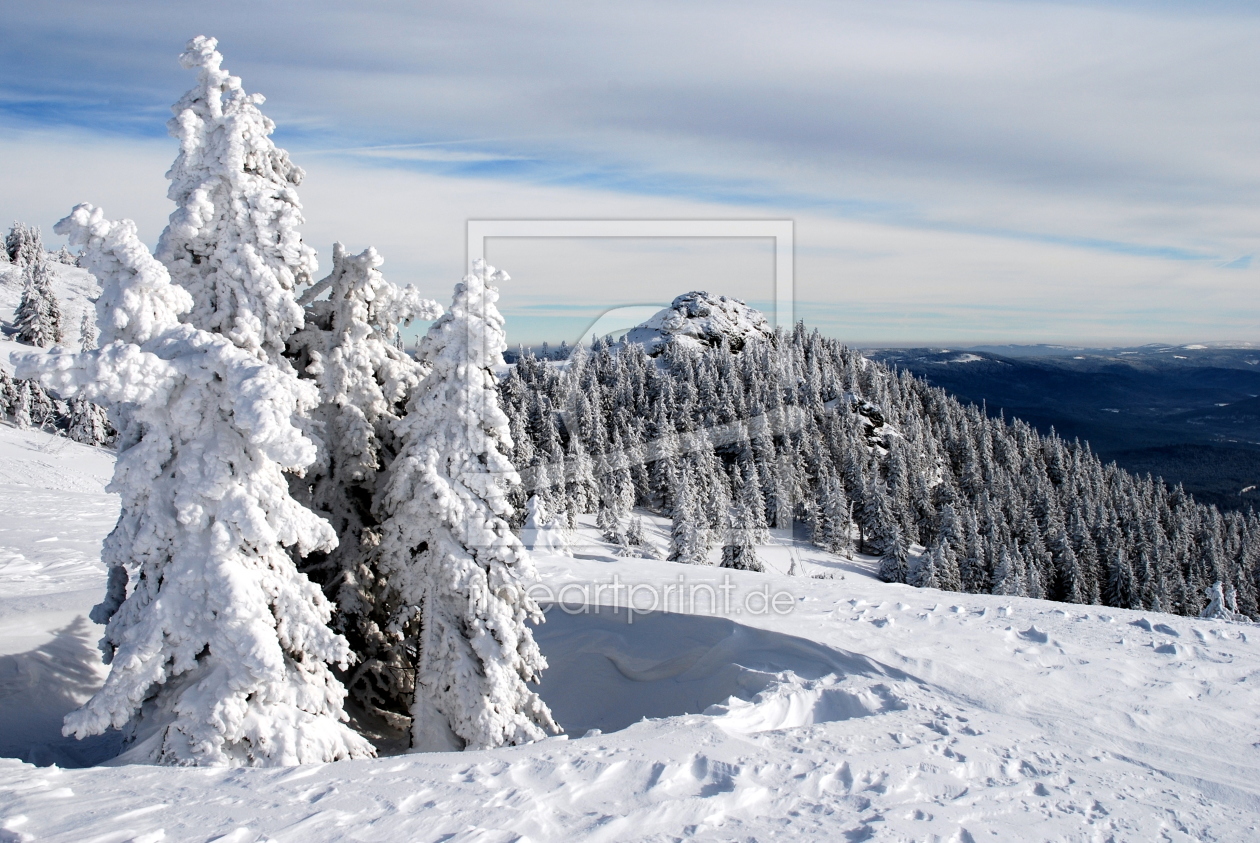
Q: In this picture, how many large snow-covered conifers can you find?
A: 4